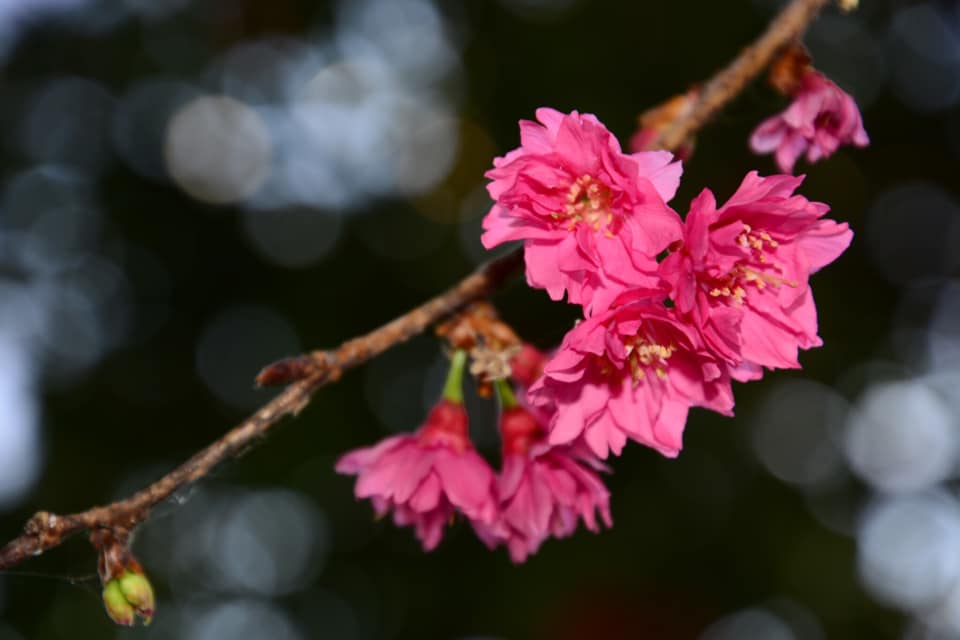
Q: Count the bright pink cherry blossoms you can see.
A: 6